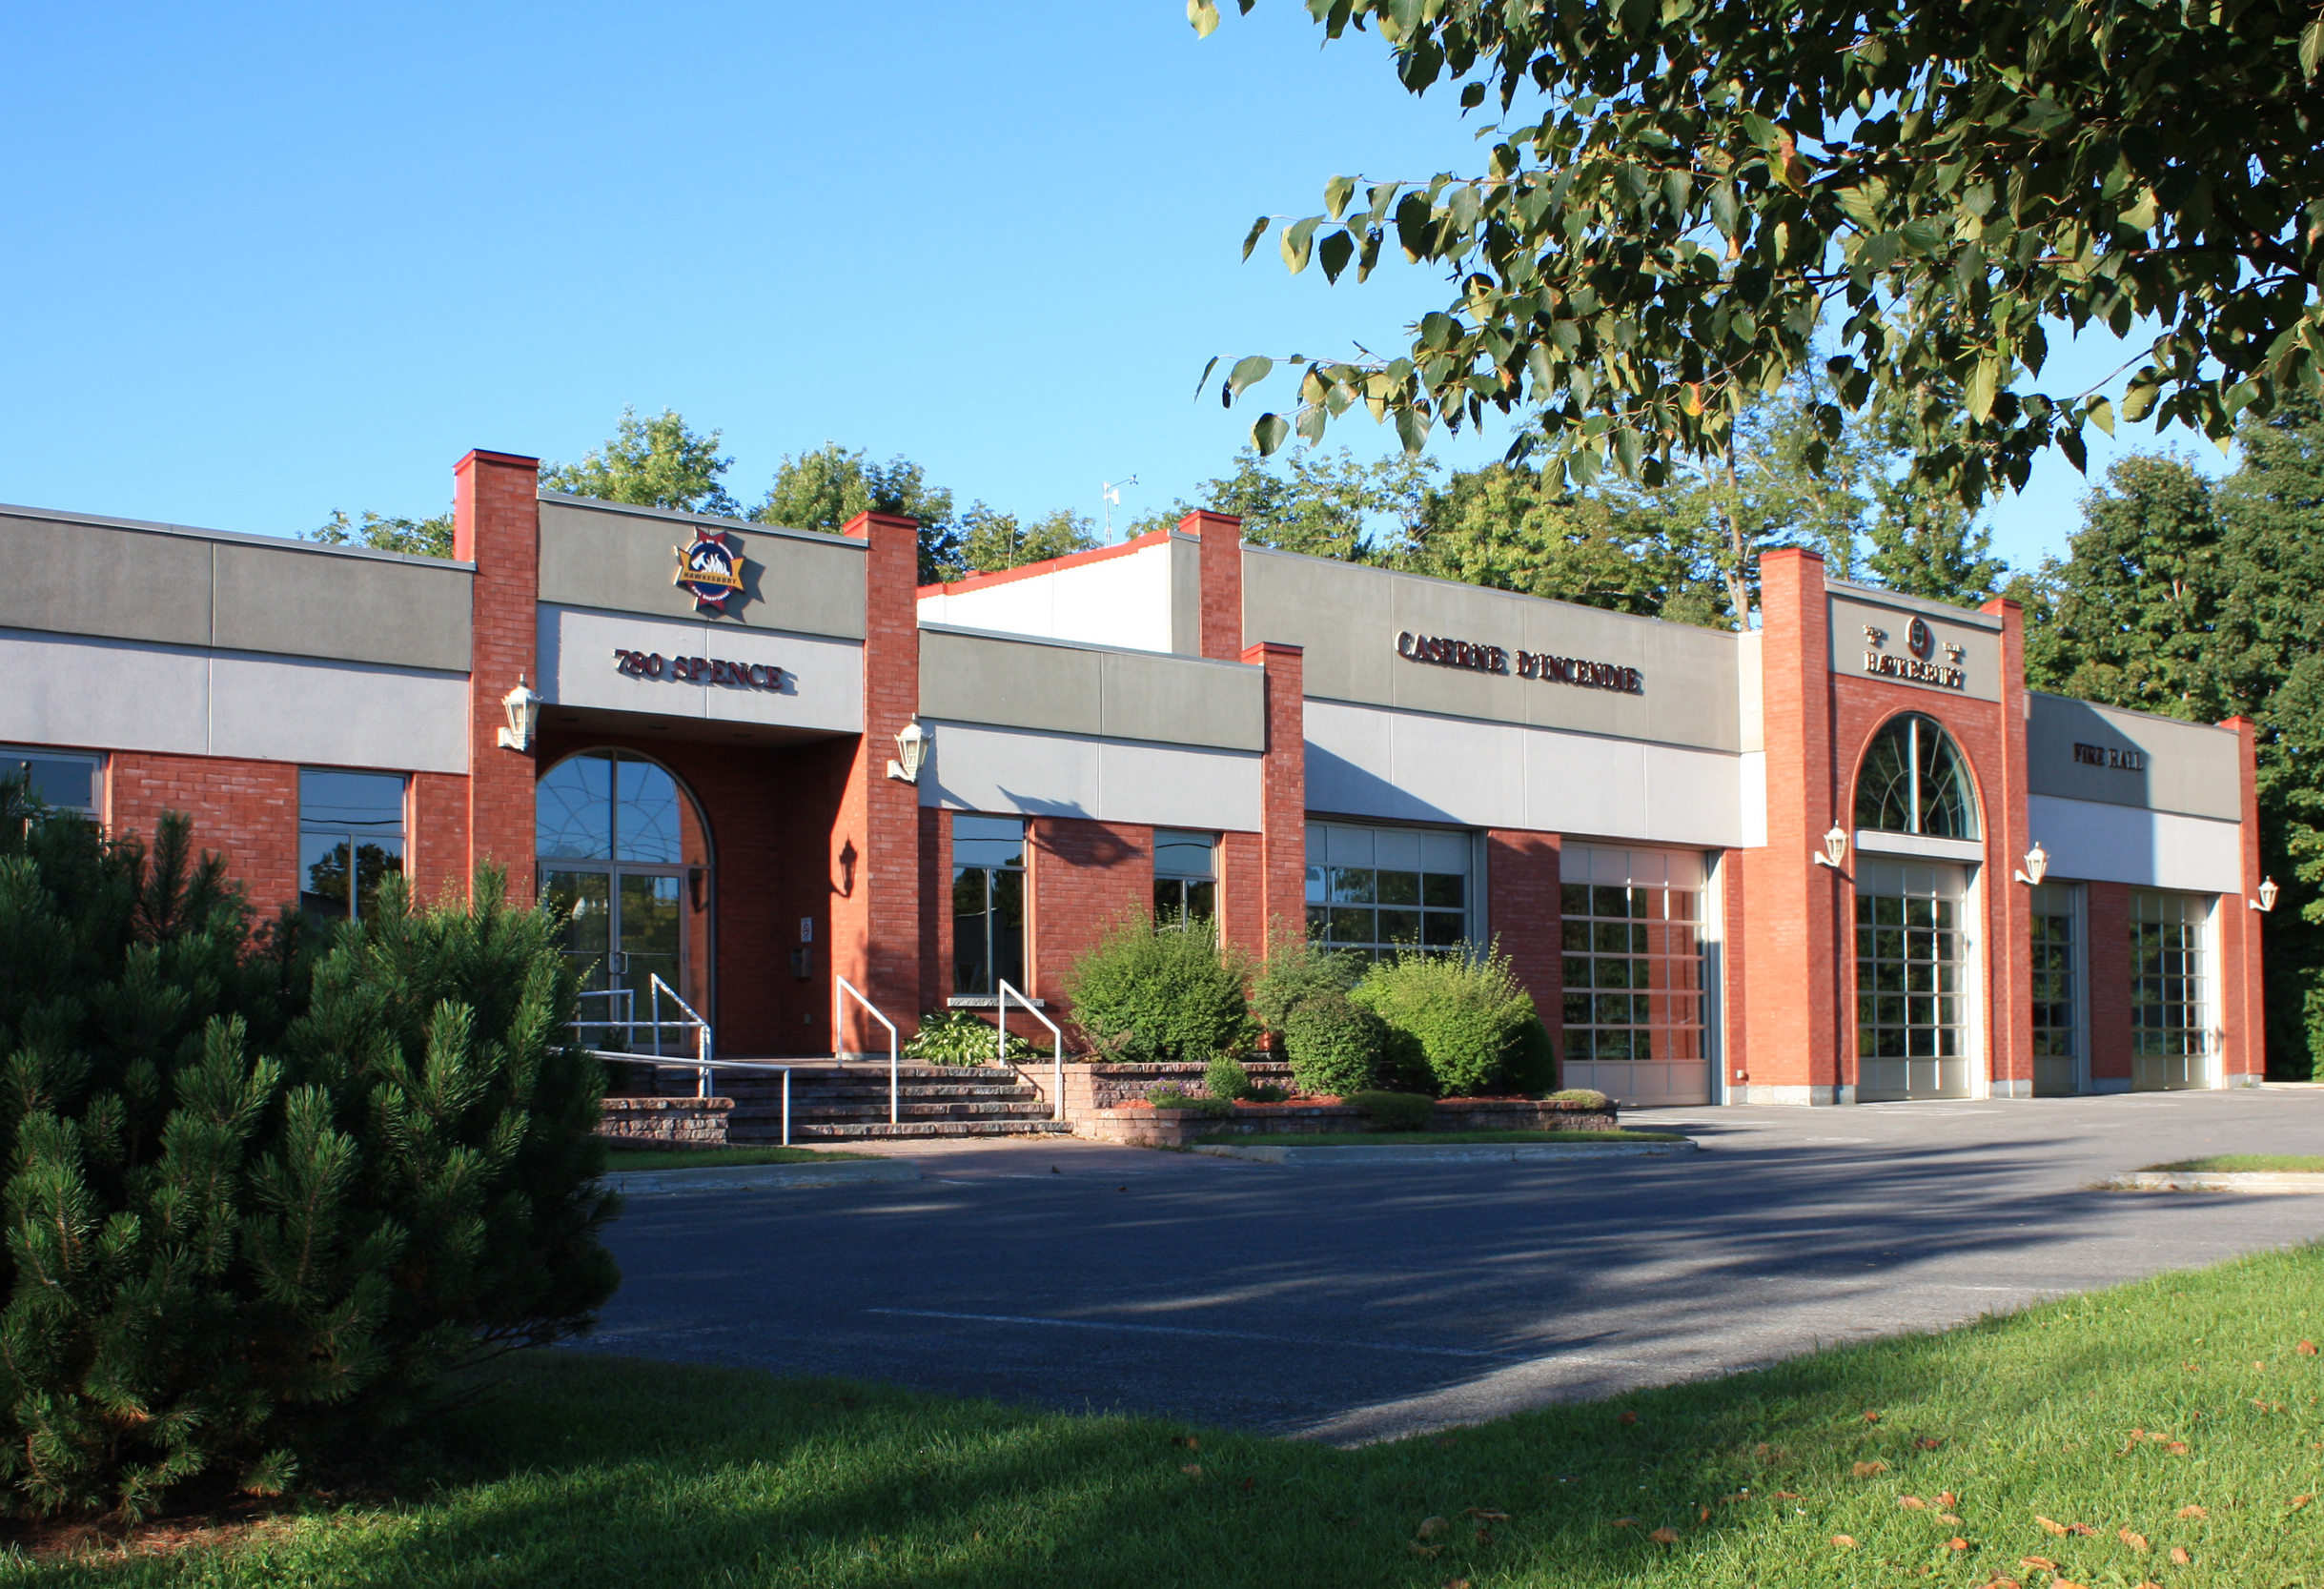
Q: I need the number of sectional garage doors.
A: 5